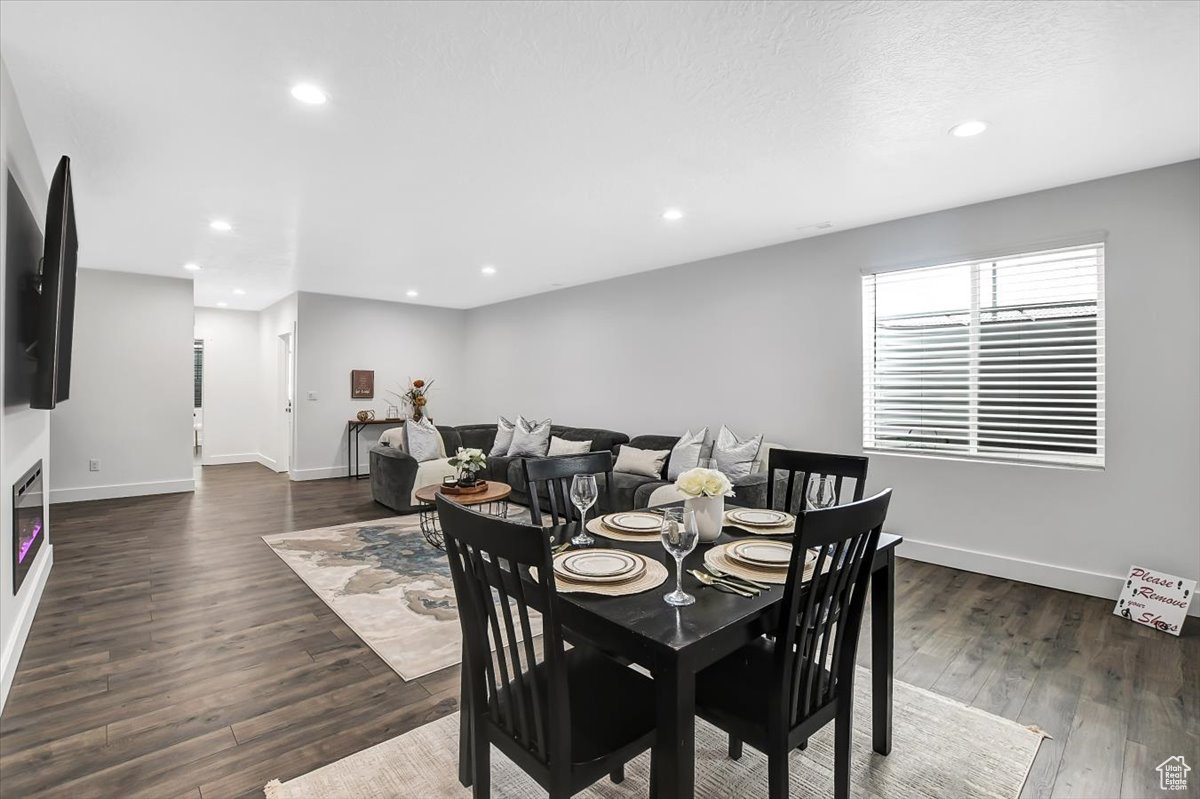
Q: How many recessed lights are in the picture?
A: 9